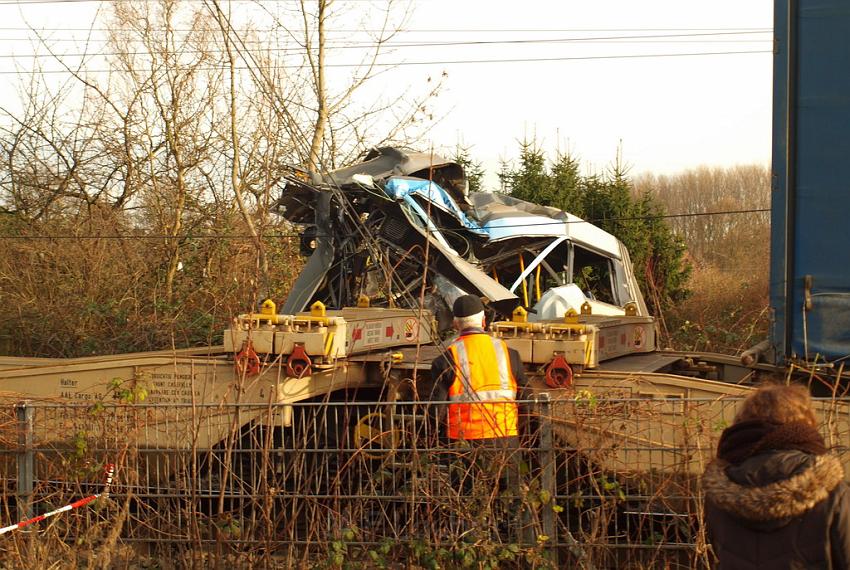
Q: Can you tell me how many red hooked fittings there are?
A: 3